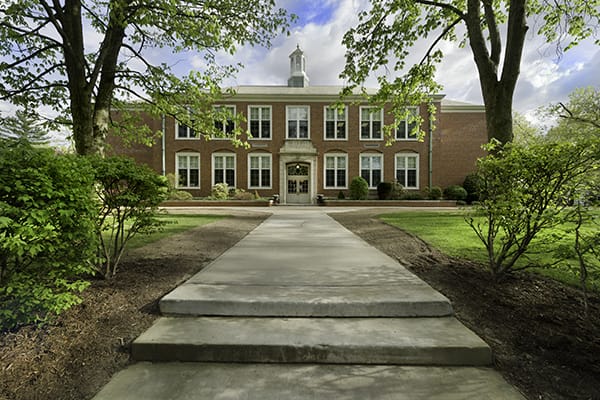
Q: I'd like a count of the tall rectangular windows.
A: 13